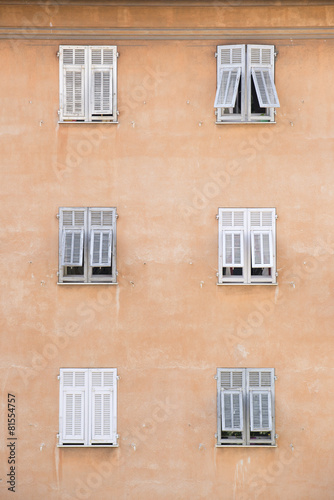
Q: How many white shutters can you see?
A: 12